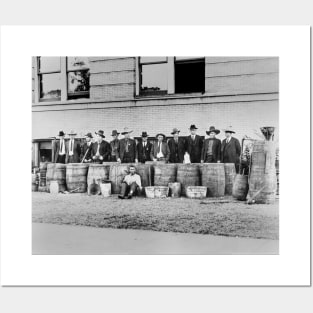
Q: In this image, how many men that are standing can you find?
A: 12